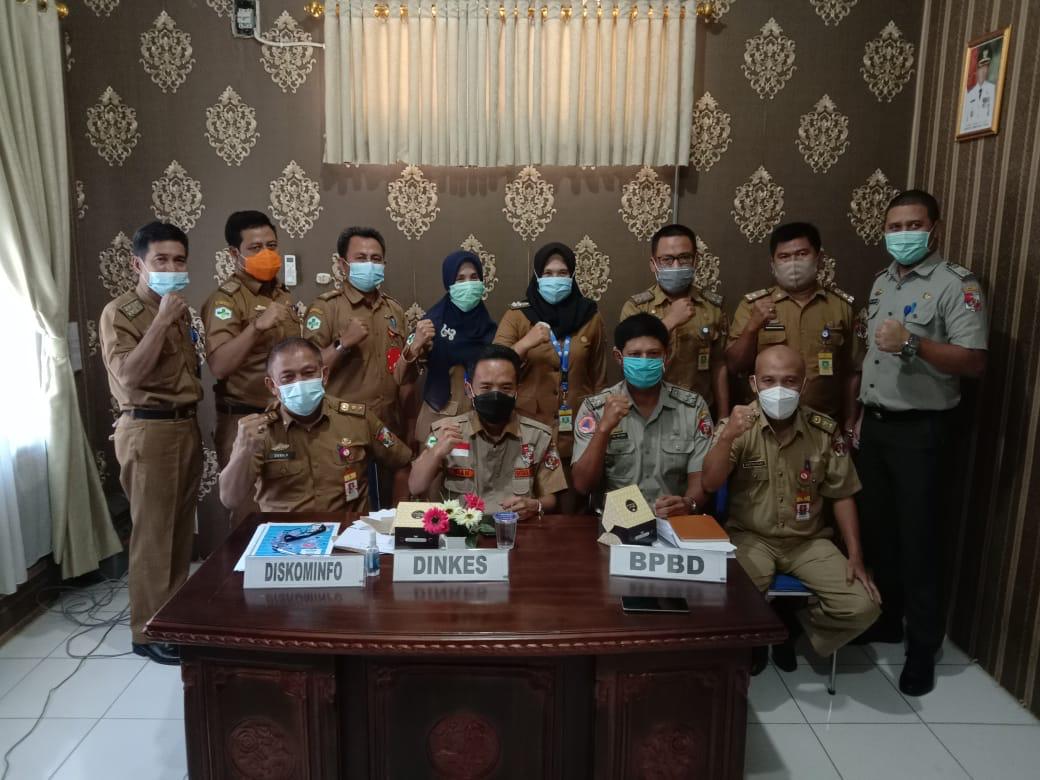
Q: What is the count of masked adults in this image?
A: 12